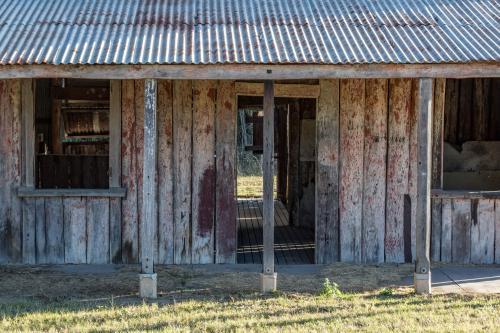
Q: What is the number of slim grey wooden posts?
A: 3